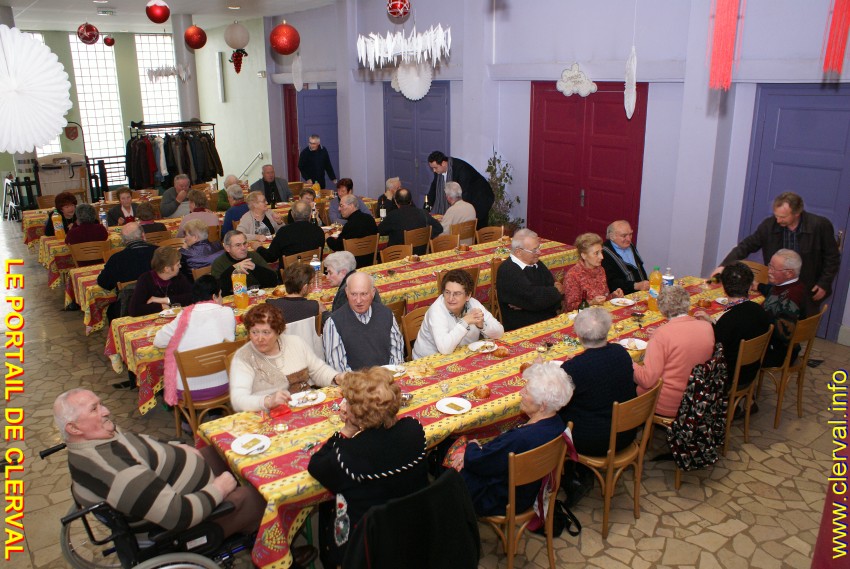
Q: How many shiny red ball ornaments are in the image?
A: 6